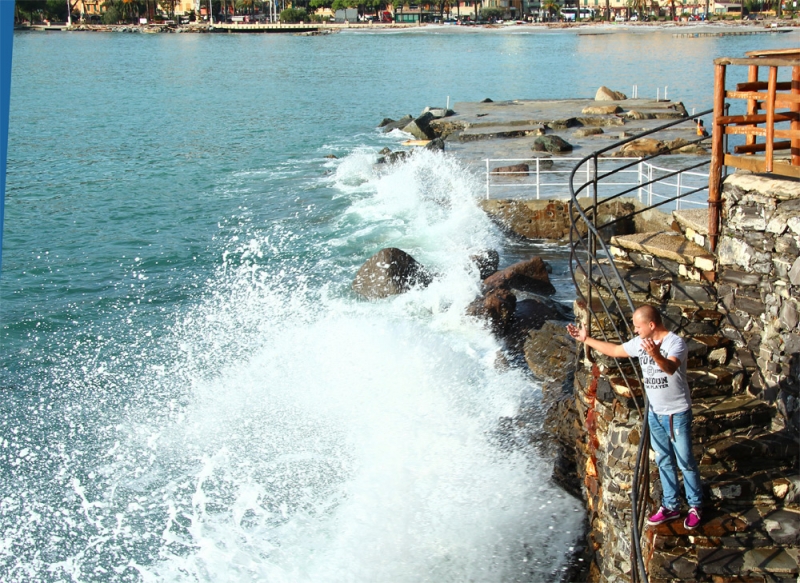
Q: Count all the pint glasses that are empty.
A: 0